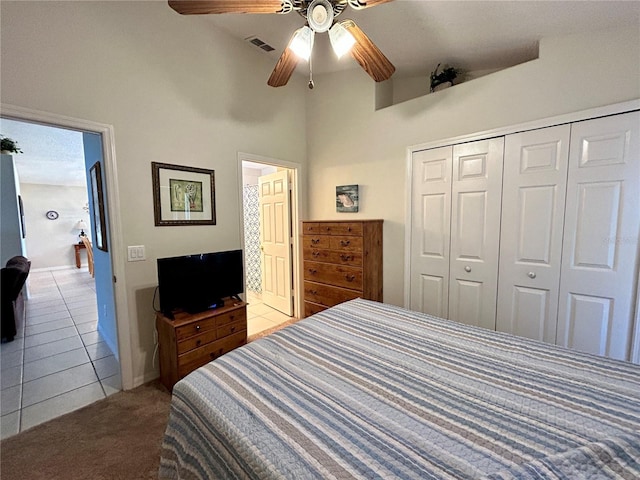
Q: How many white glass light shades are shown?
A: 3